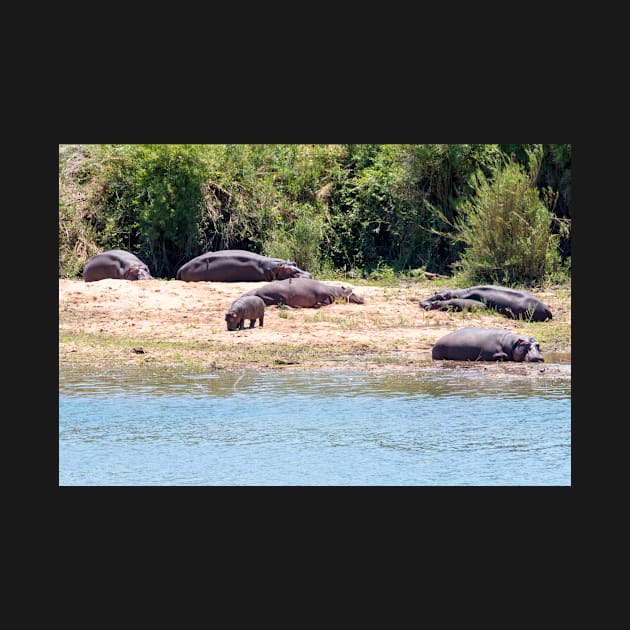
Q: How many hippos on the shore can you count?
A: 7